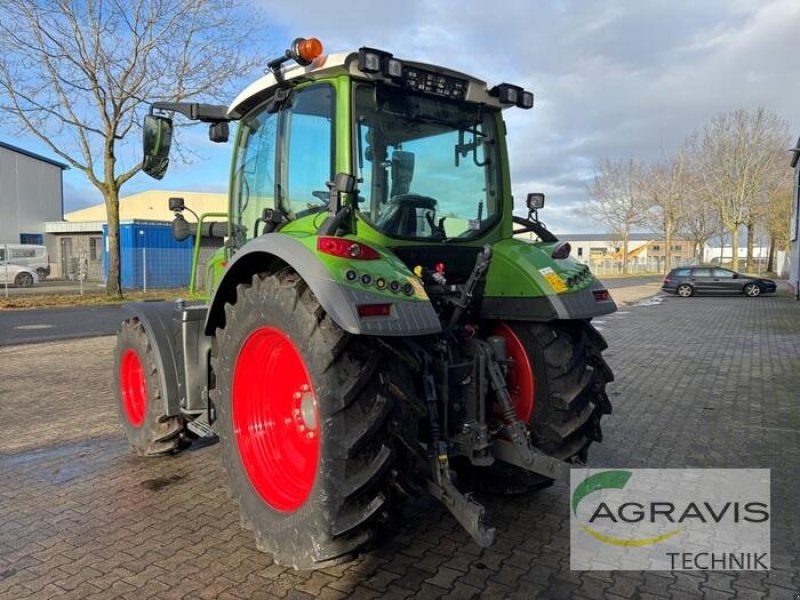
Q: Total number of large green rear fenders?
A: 2